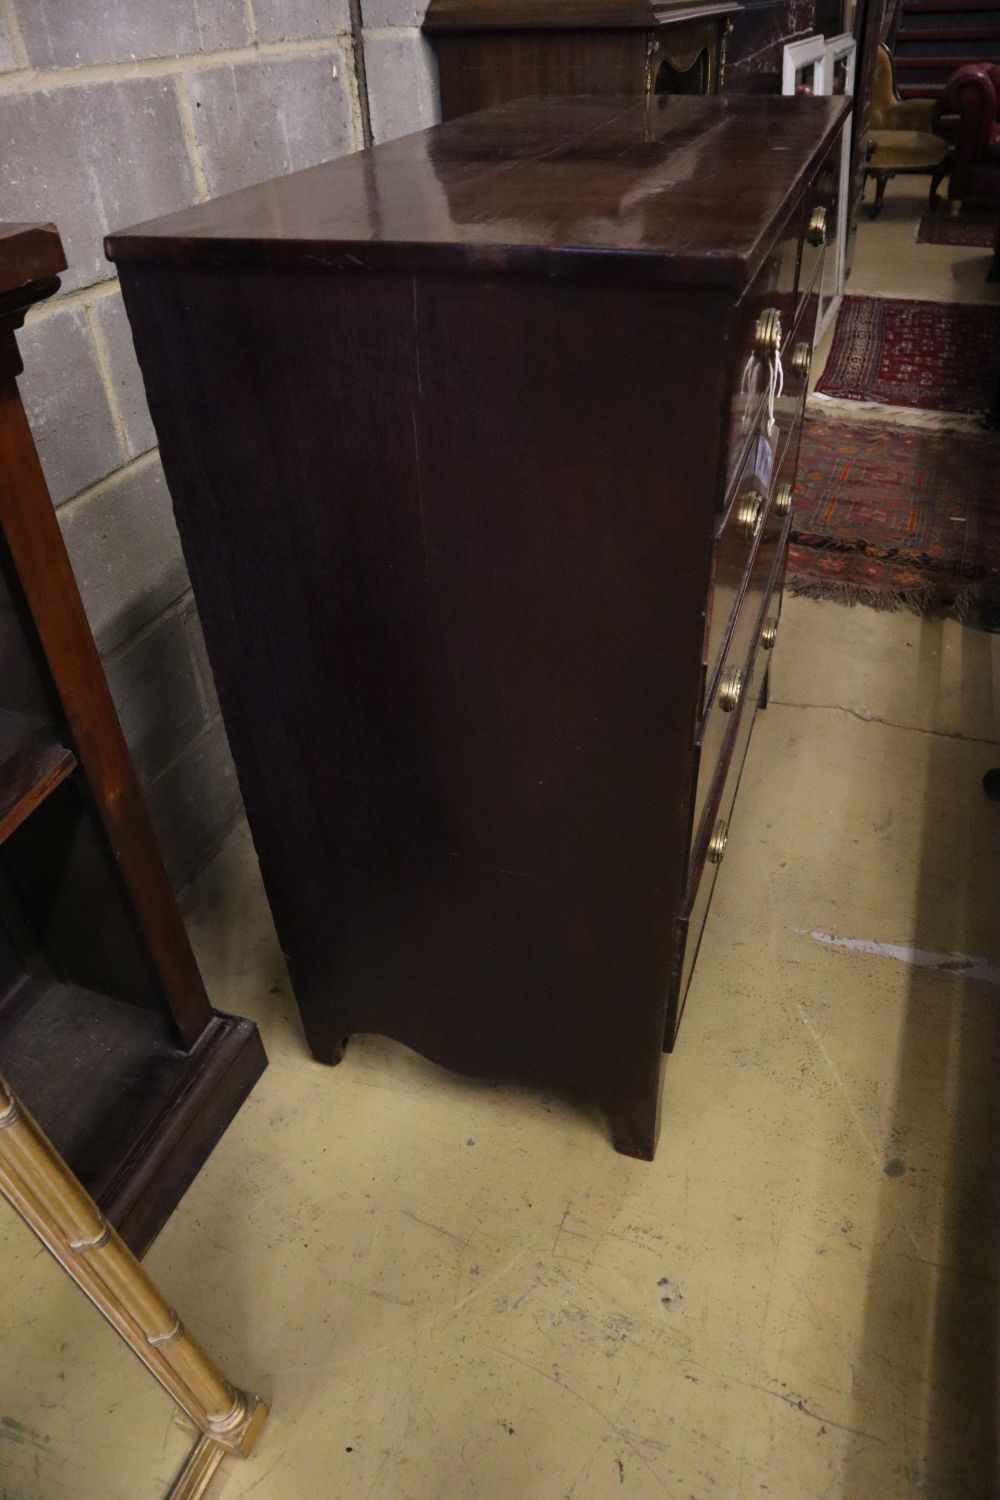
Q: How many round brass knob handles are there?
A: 8